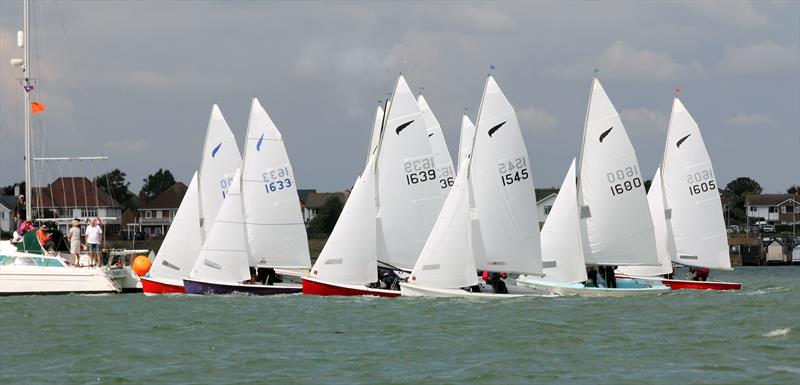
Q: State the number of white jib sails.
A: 6